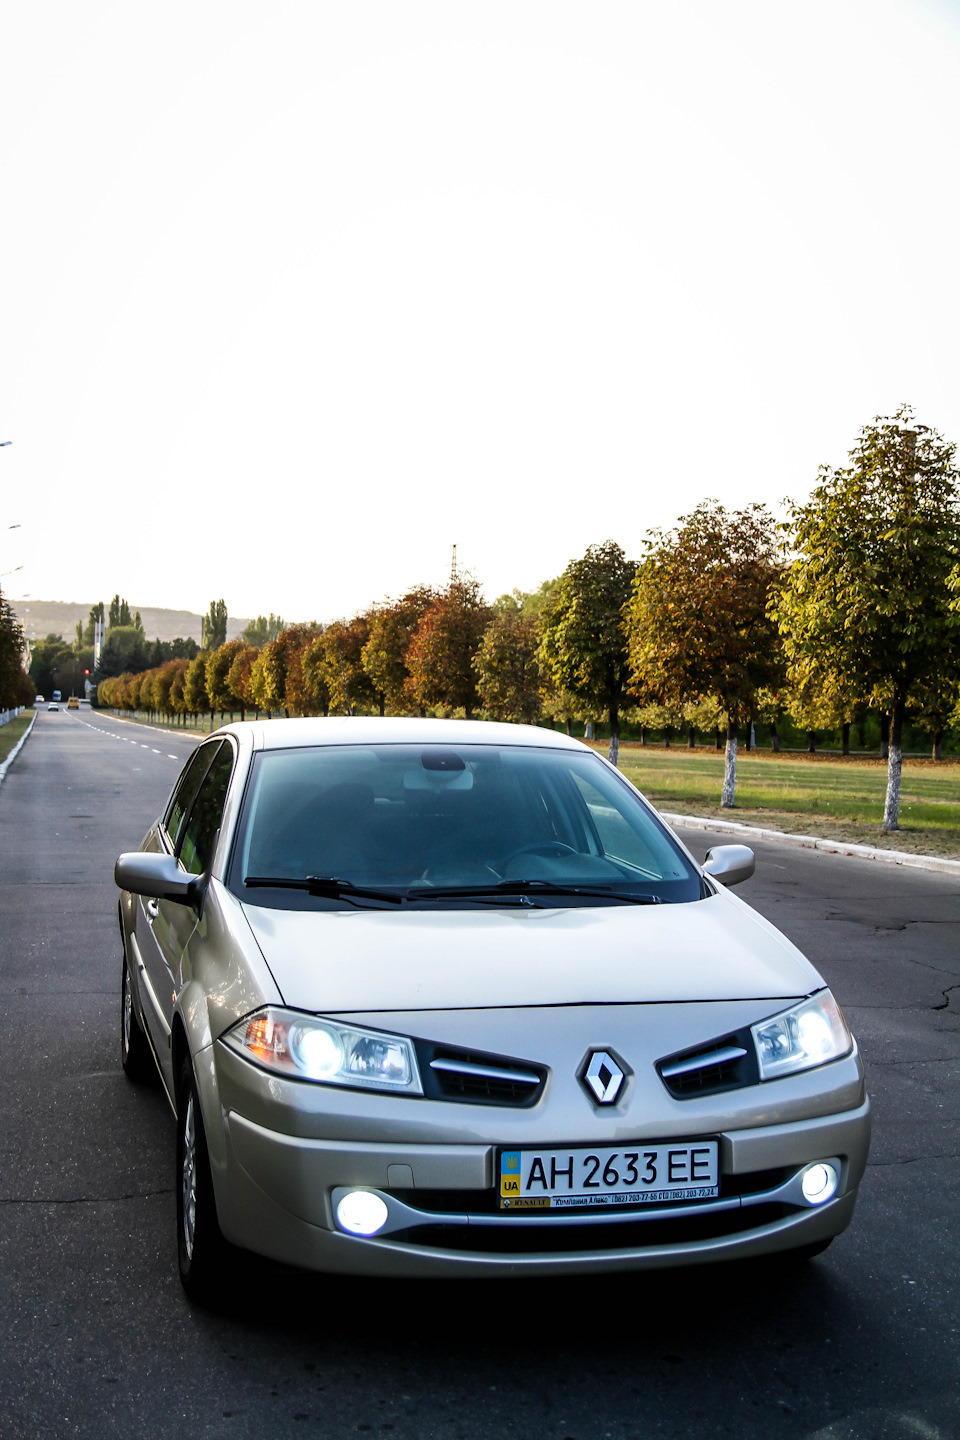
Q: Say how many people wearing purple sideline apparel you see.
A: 0